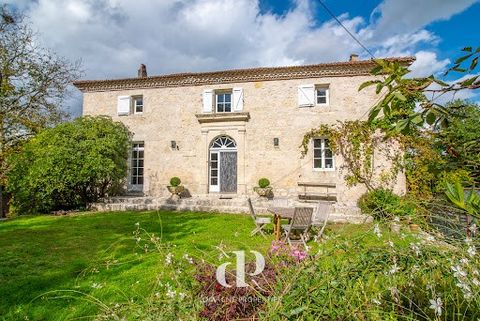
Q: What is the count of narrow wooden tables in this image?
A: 1